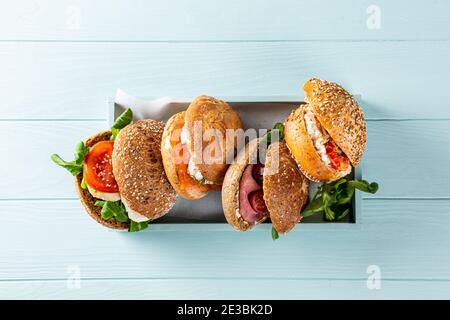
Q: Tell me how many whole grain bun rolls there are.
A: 4